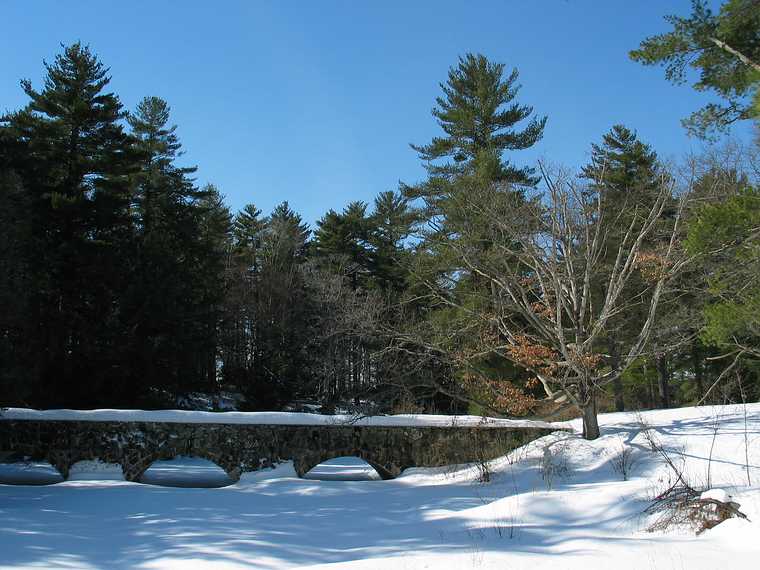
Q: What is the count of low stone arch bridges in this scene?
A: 1